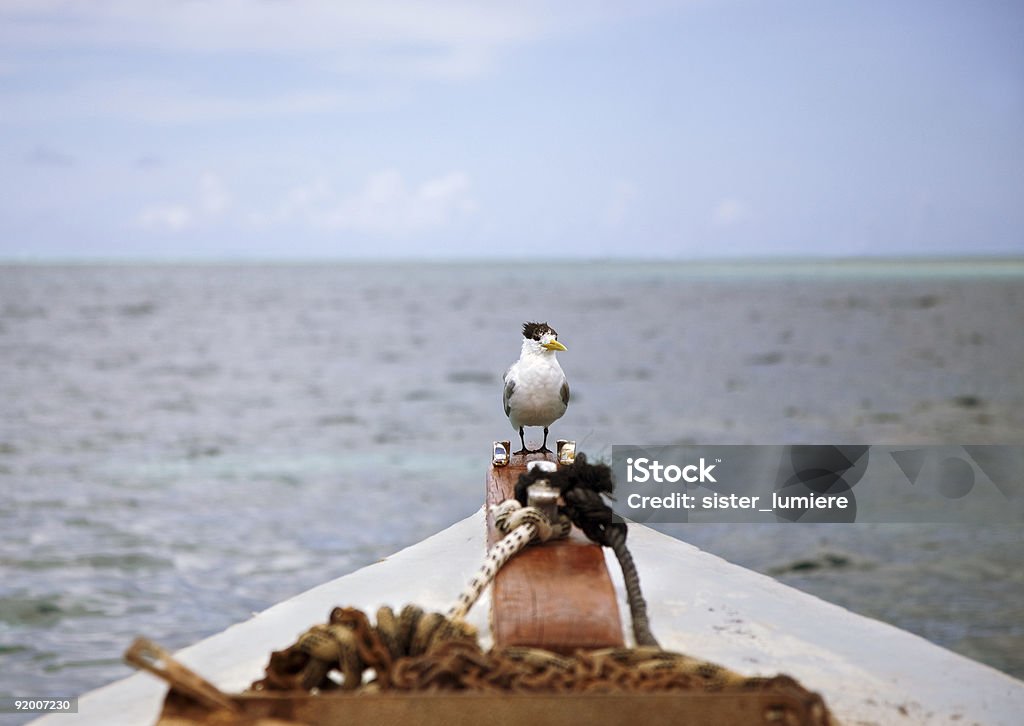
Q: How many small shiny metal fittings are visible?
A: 2